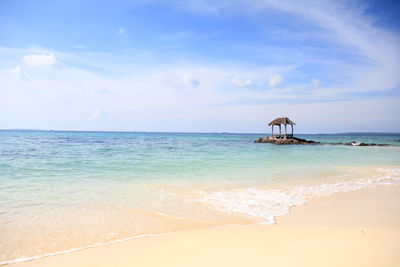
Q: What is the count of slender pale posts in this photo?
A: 4